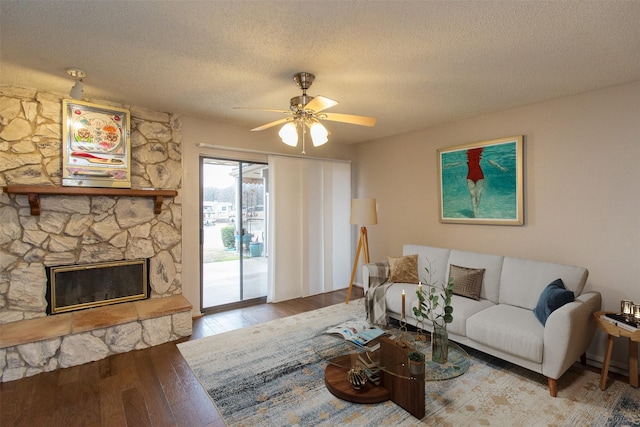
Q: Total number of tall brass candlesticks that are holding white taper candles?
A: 2